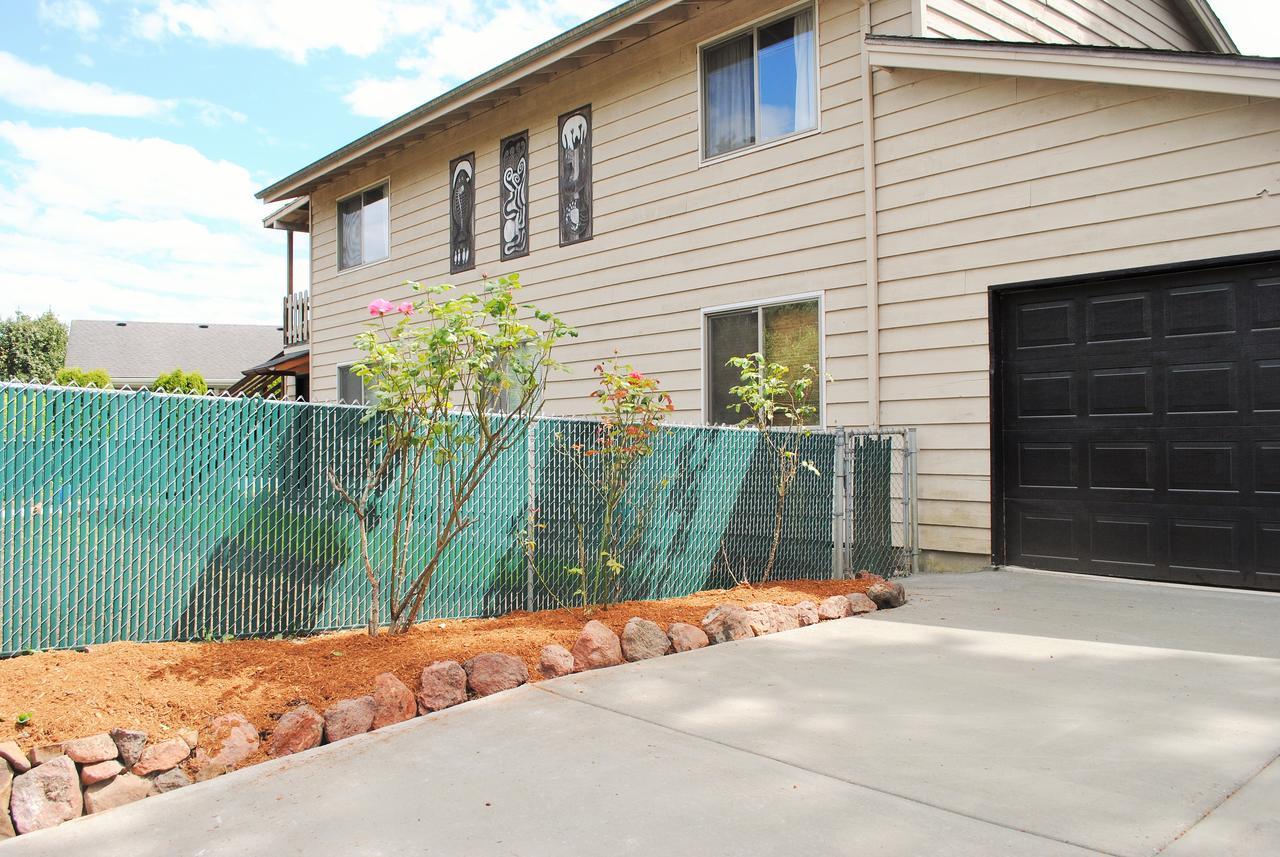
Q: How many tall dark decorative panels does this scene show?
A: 3